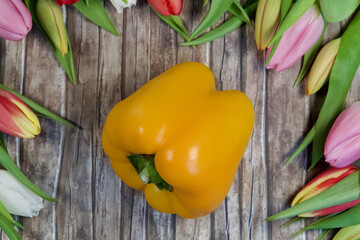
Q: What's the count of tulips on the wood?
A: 13